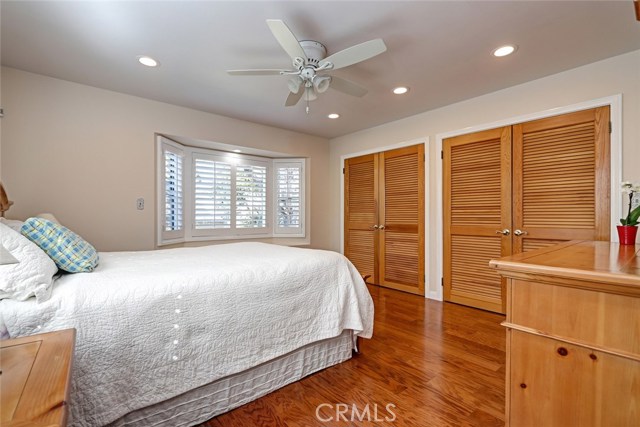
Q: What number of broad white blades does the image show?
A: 5